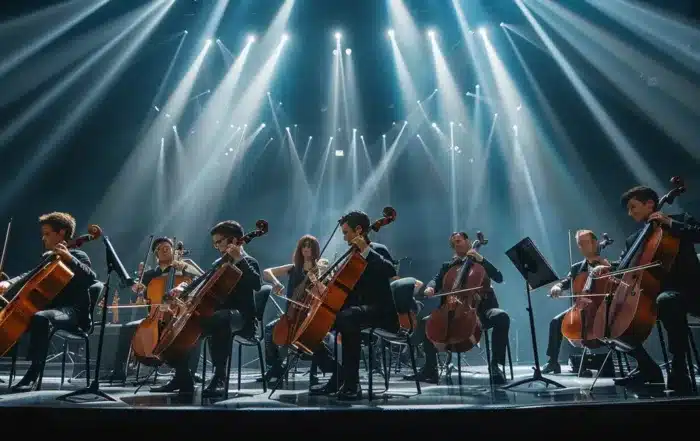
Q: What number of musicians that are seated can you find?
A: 8